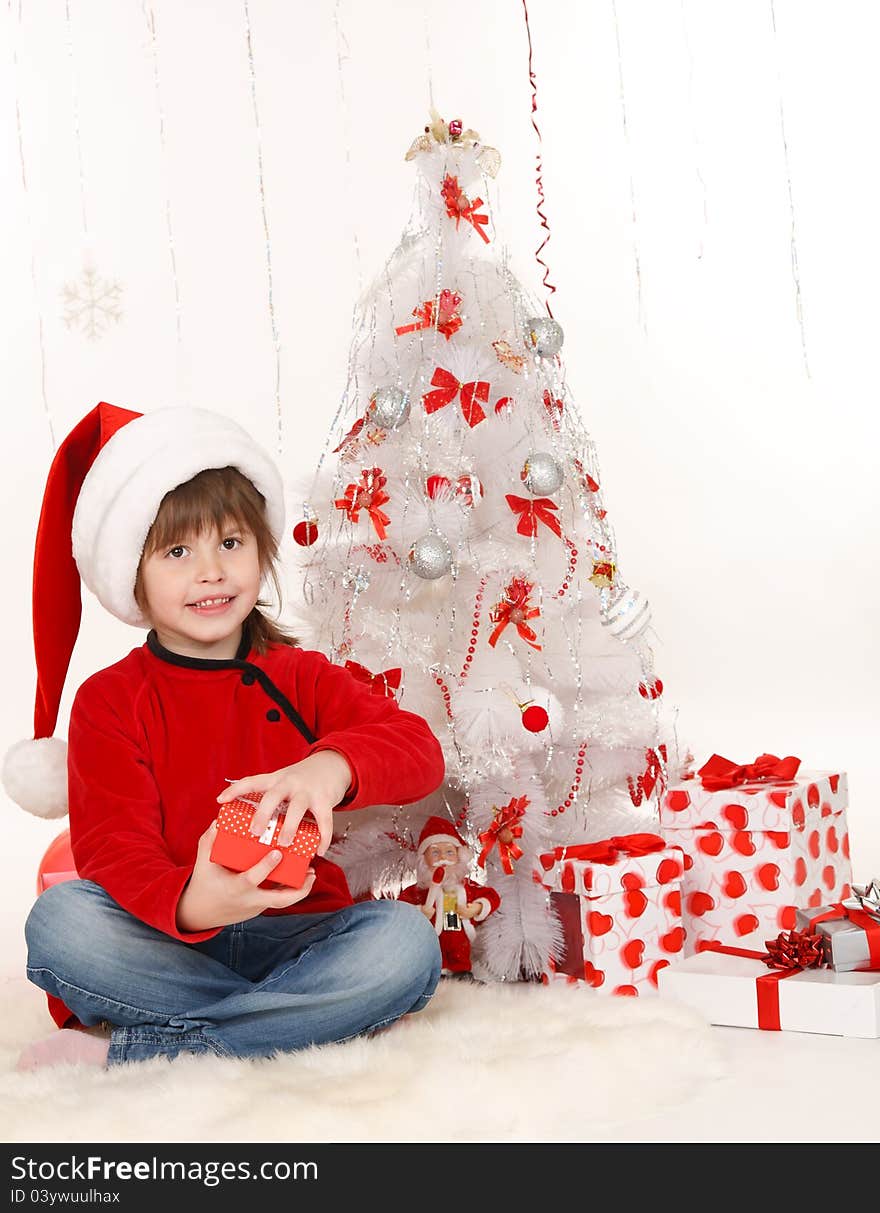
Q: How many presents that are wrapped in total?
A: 5